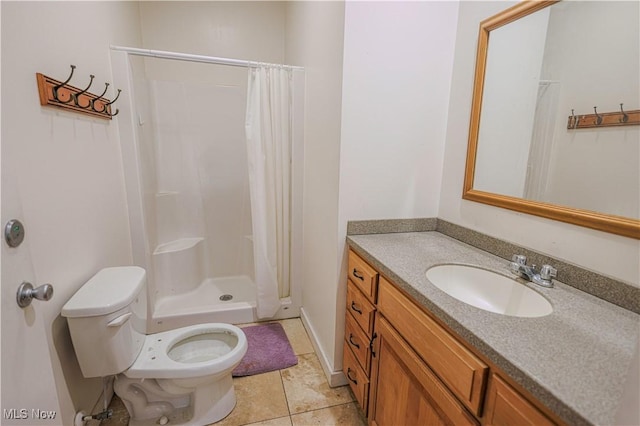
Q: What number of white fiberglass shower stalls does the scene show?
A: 1